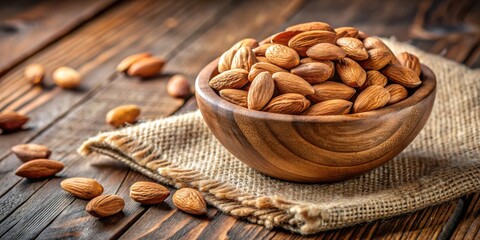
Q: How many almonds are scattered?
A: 13